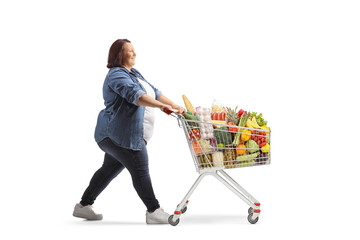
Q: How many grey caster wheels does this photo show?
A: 4